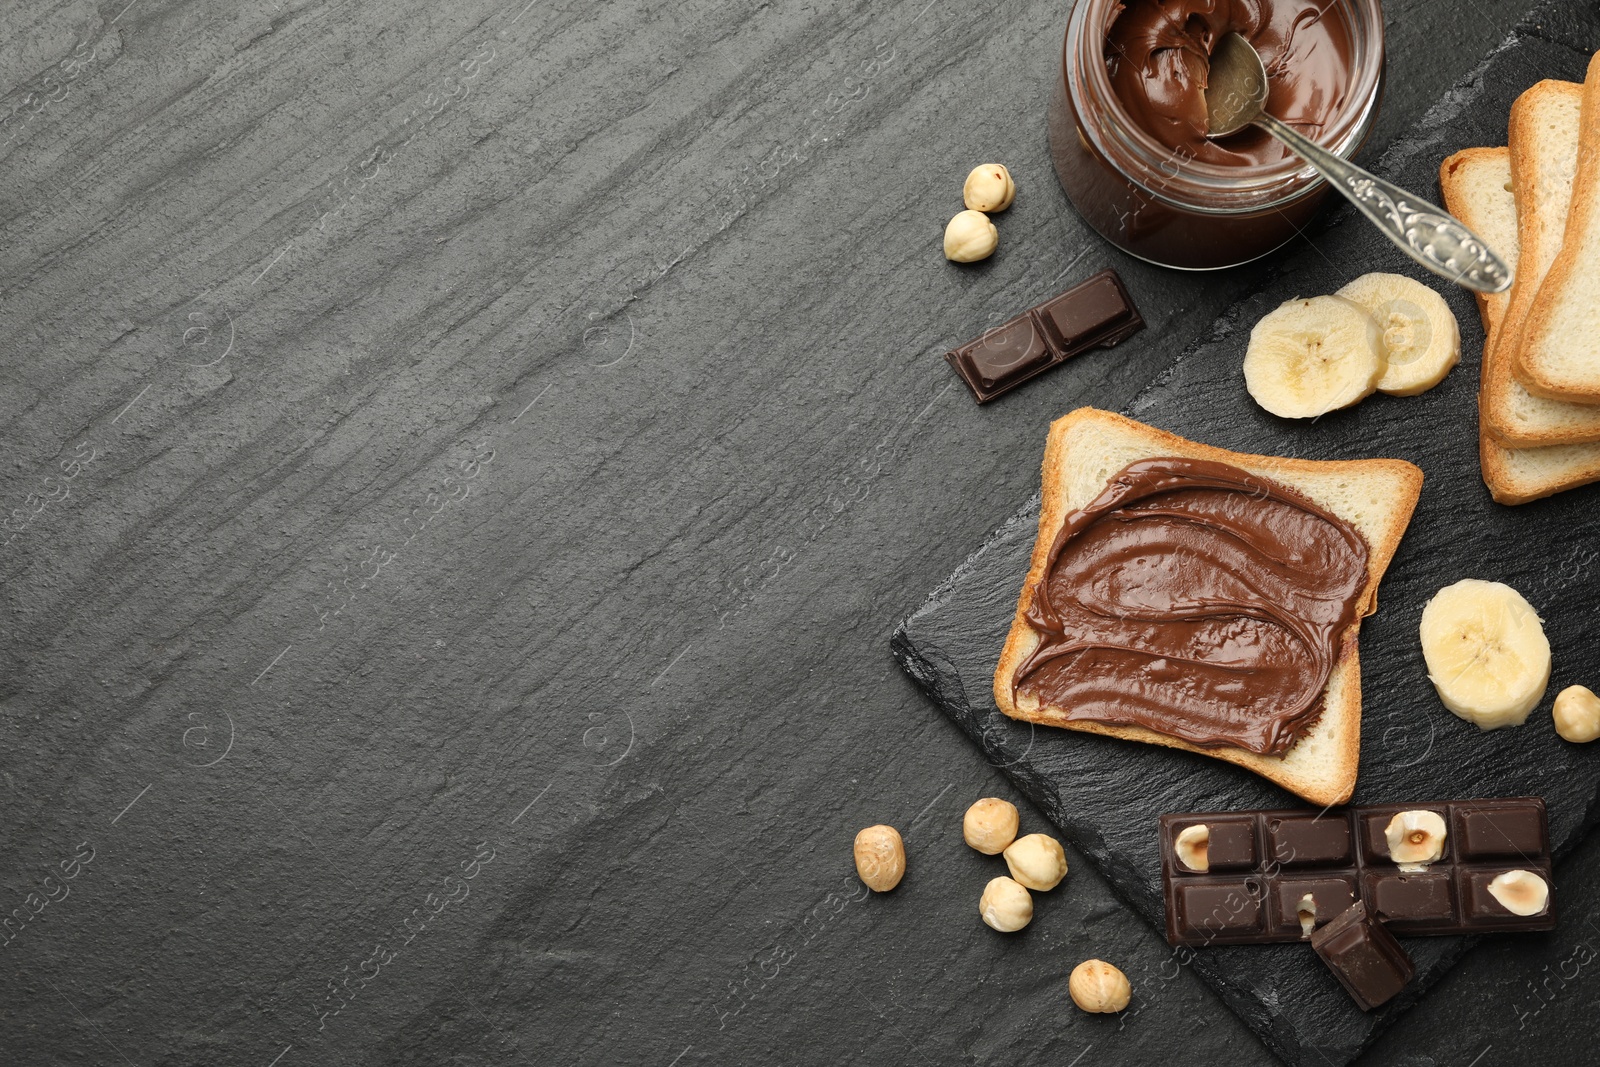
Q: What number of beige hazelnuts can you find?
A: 8